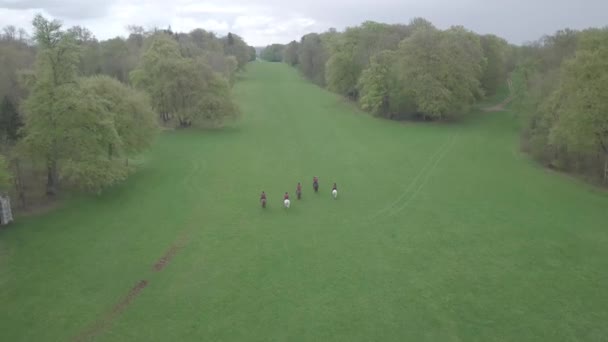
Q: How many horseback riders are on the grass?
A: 5